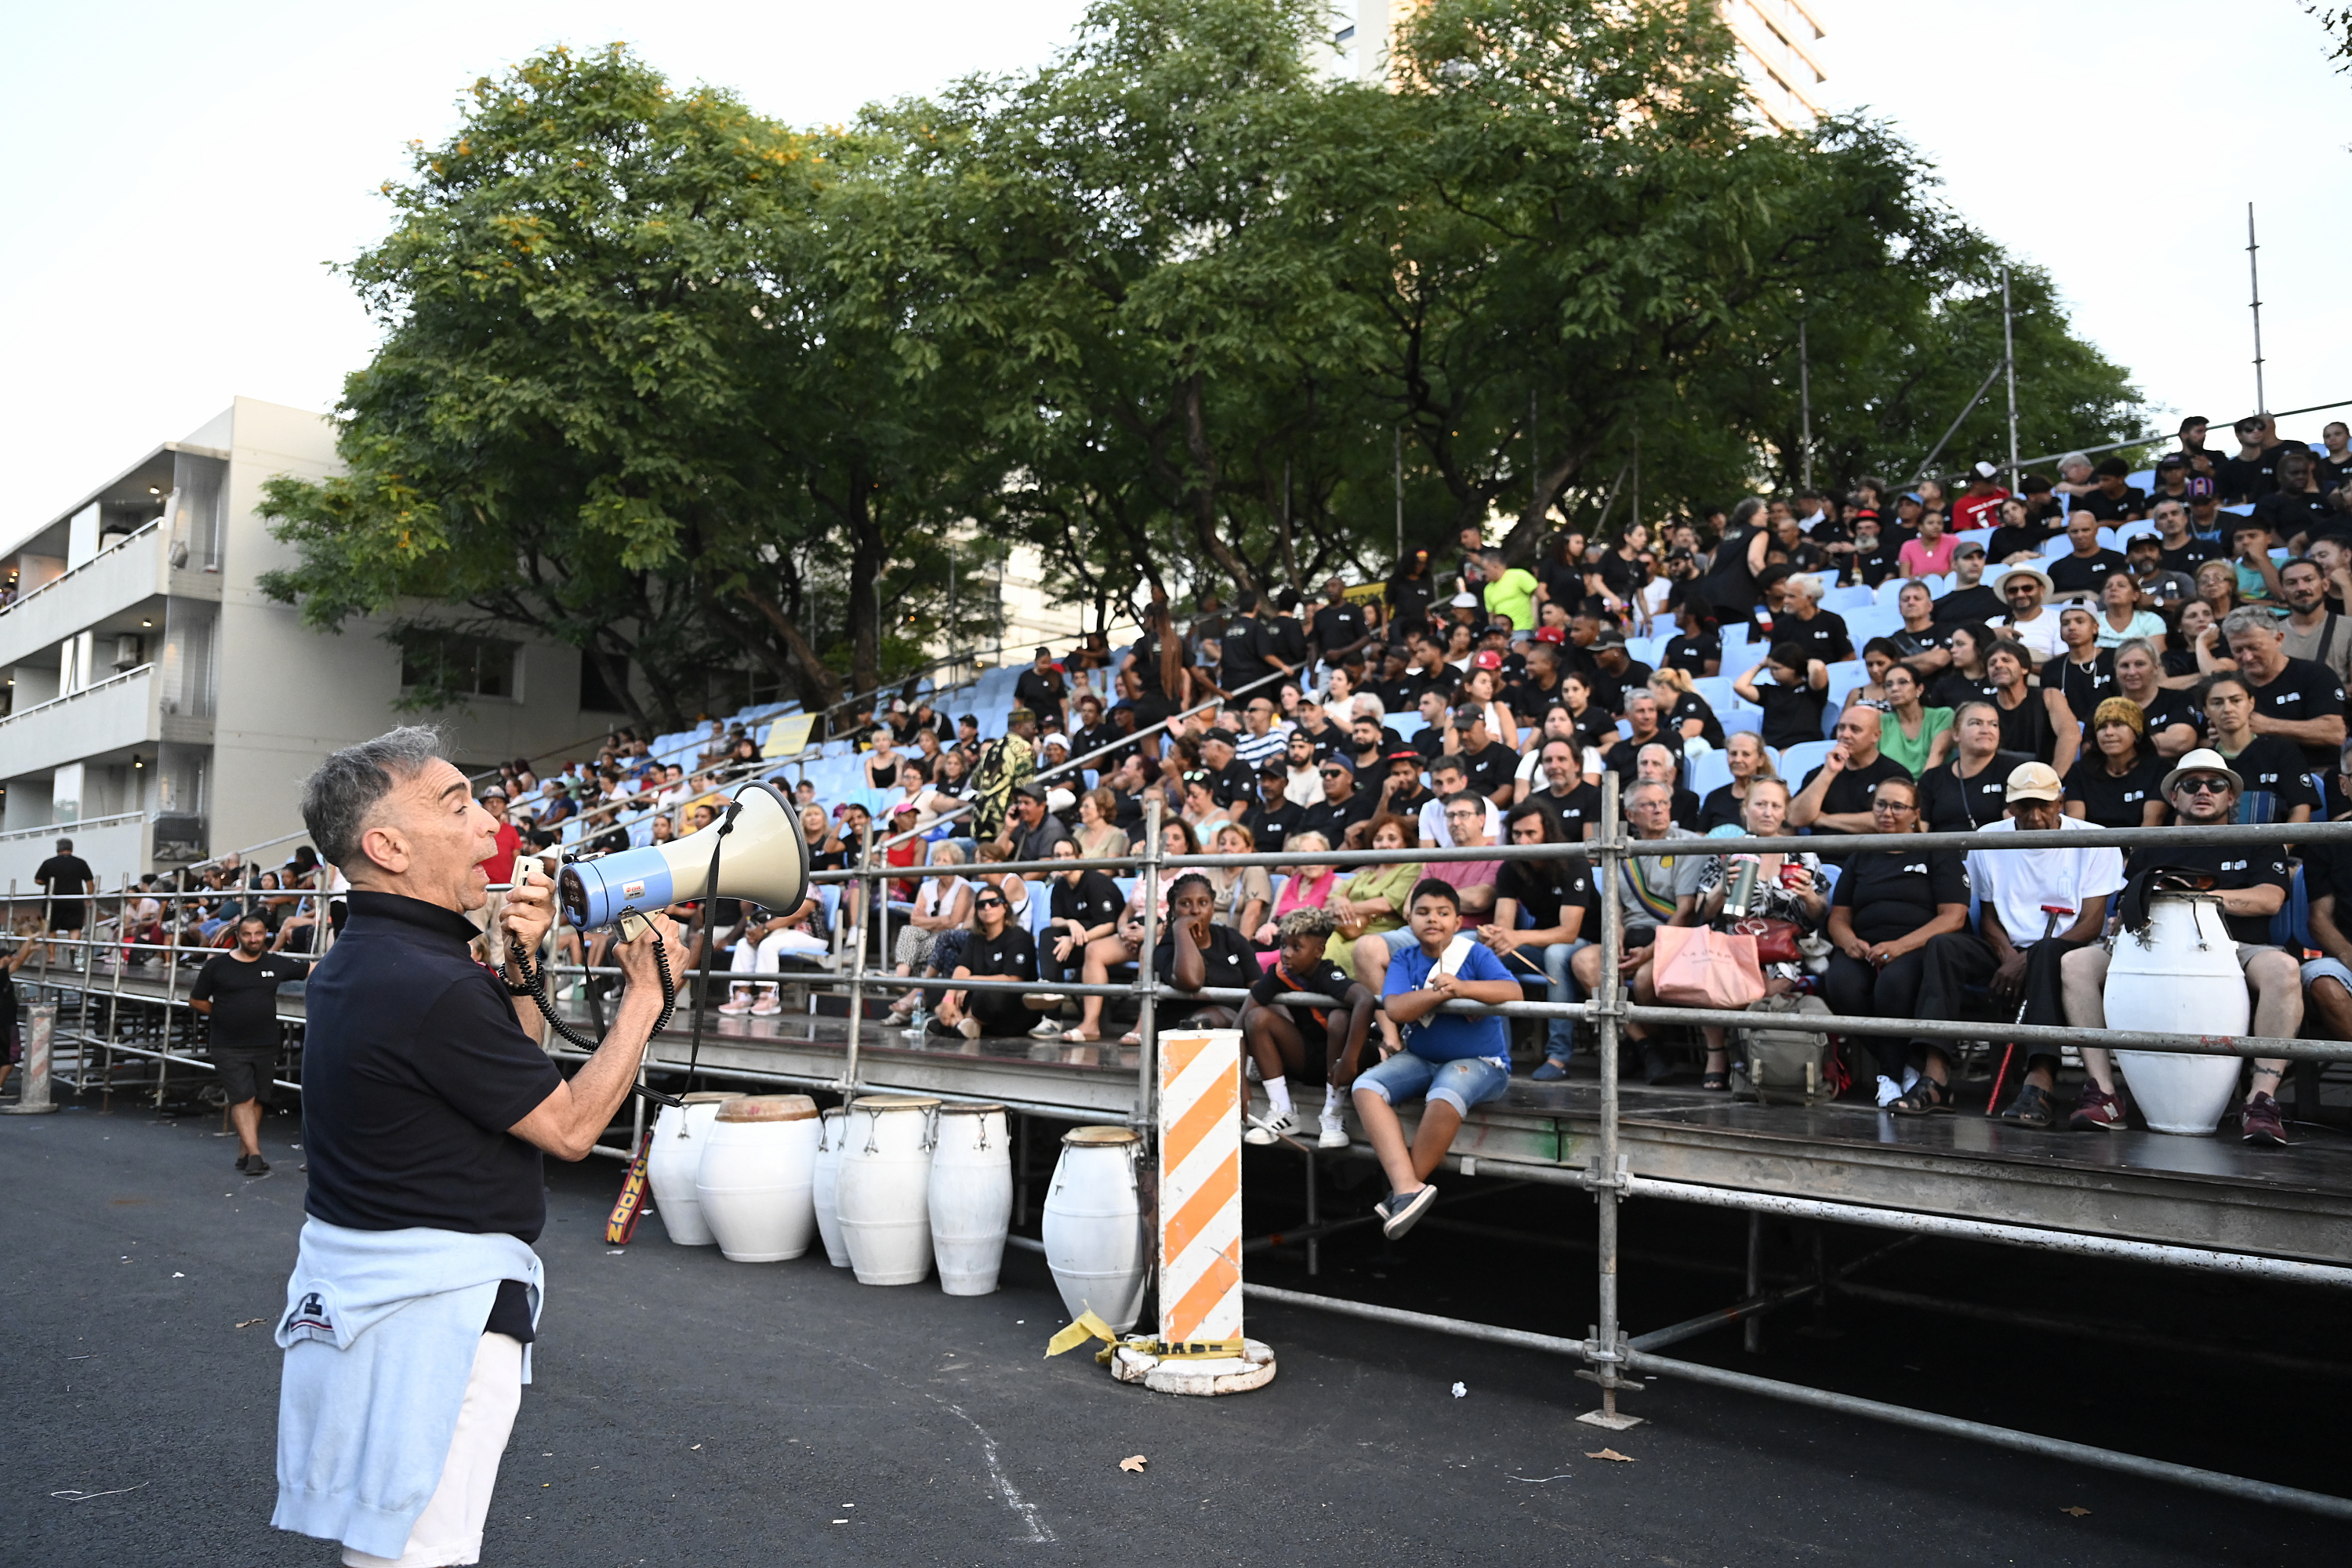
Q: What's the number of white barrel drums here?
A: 7